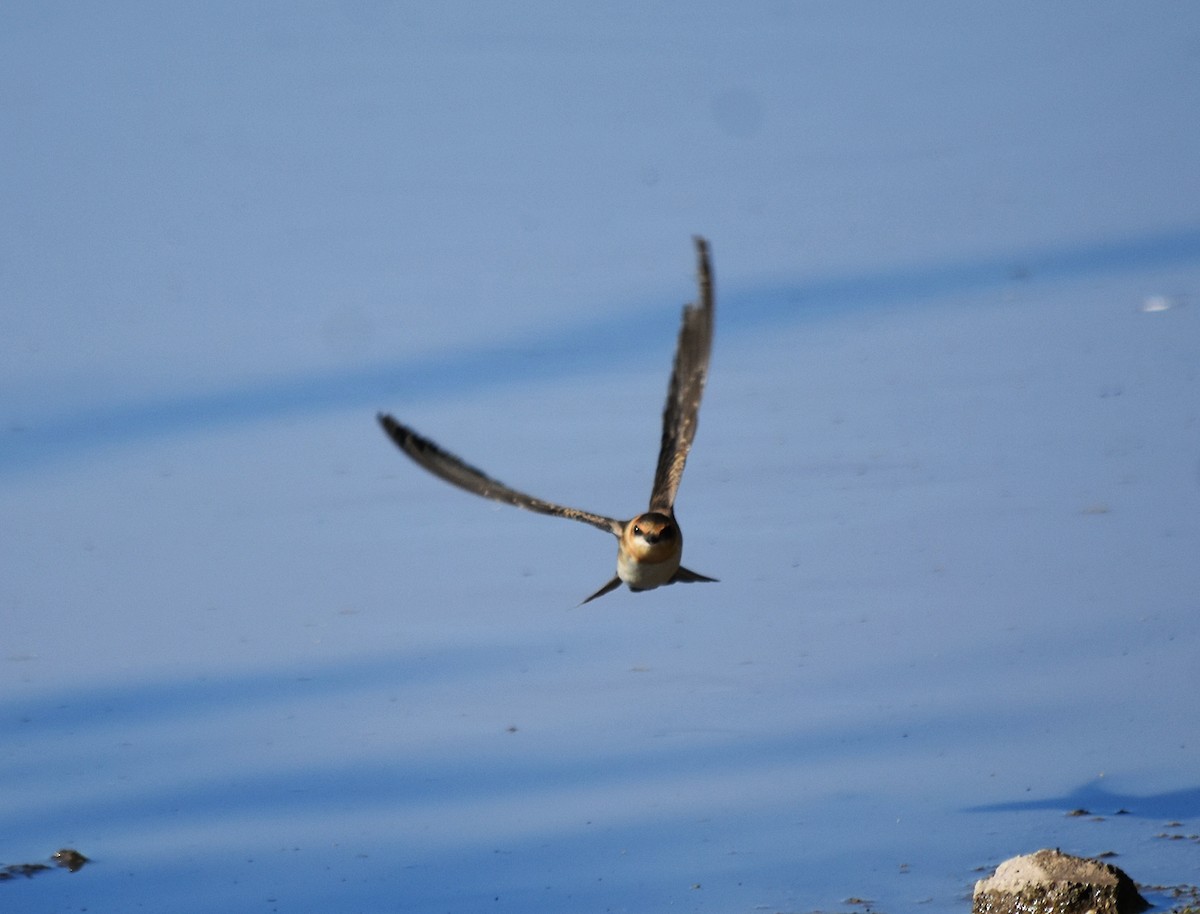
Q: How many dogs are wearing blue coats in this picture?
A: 0